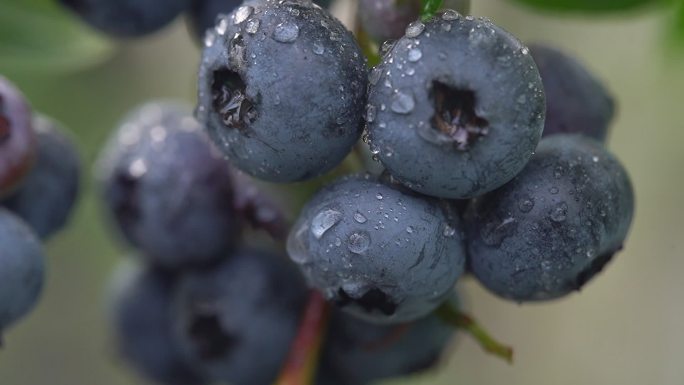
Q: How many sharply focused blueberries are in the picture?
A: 4